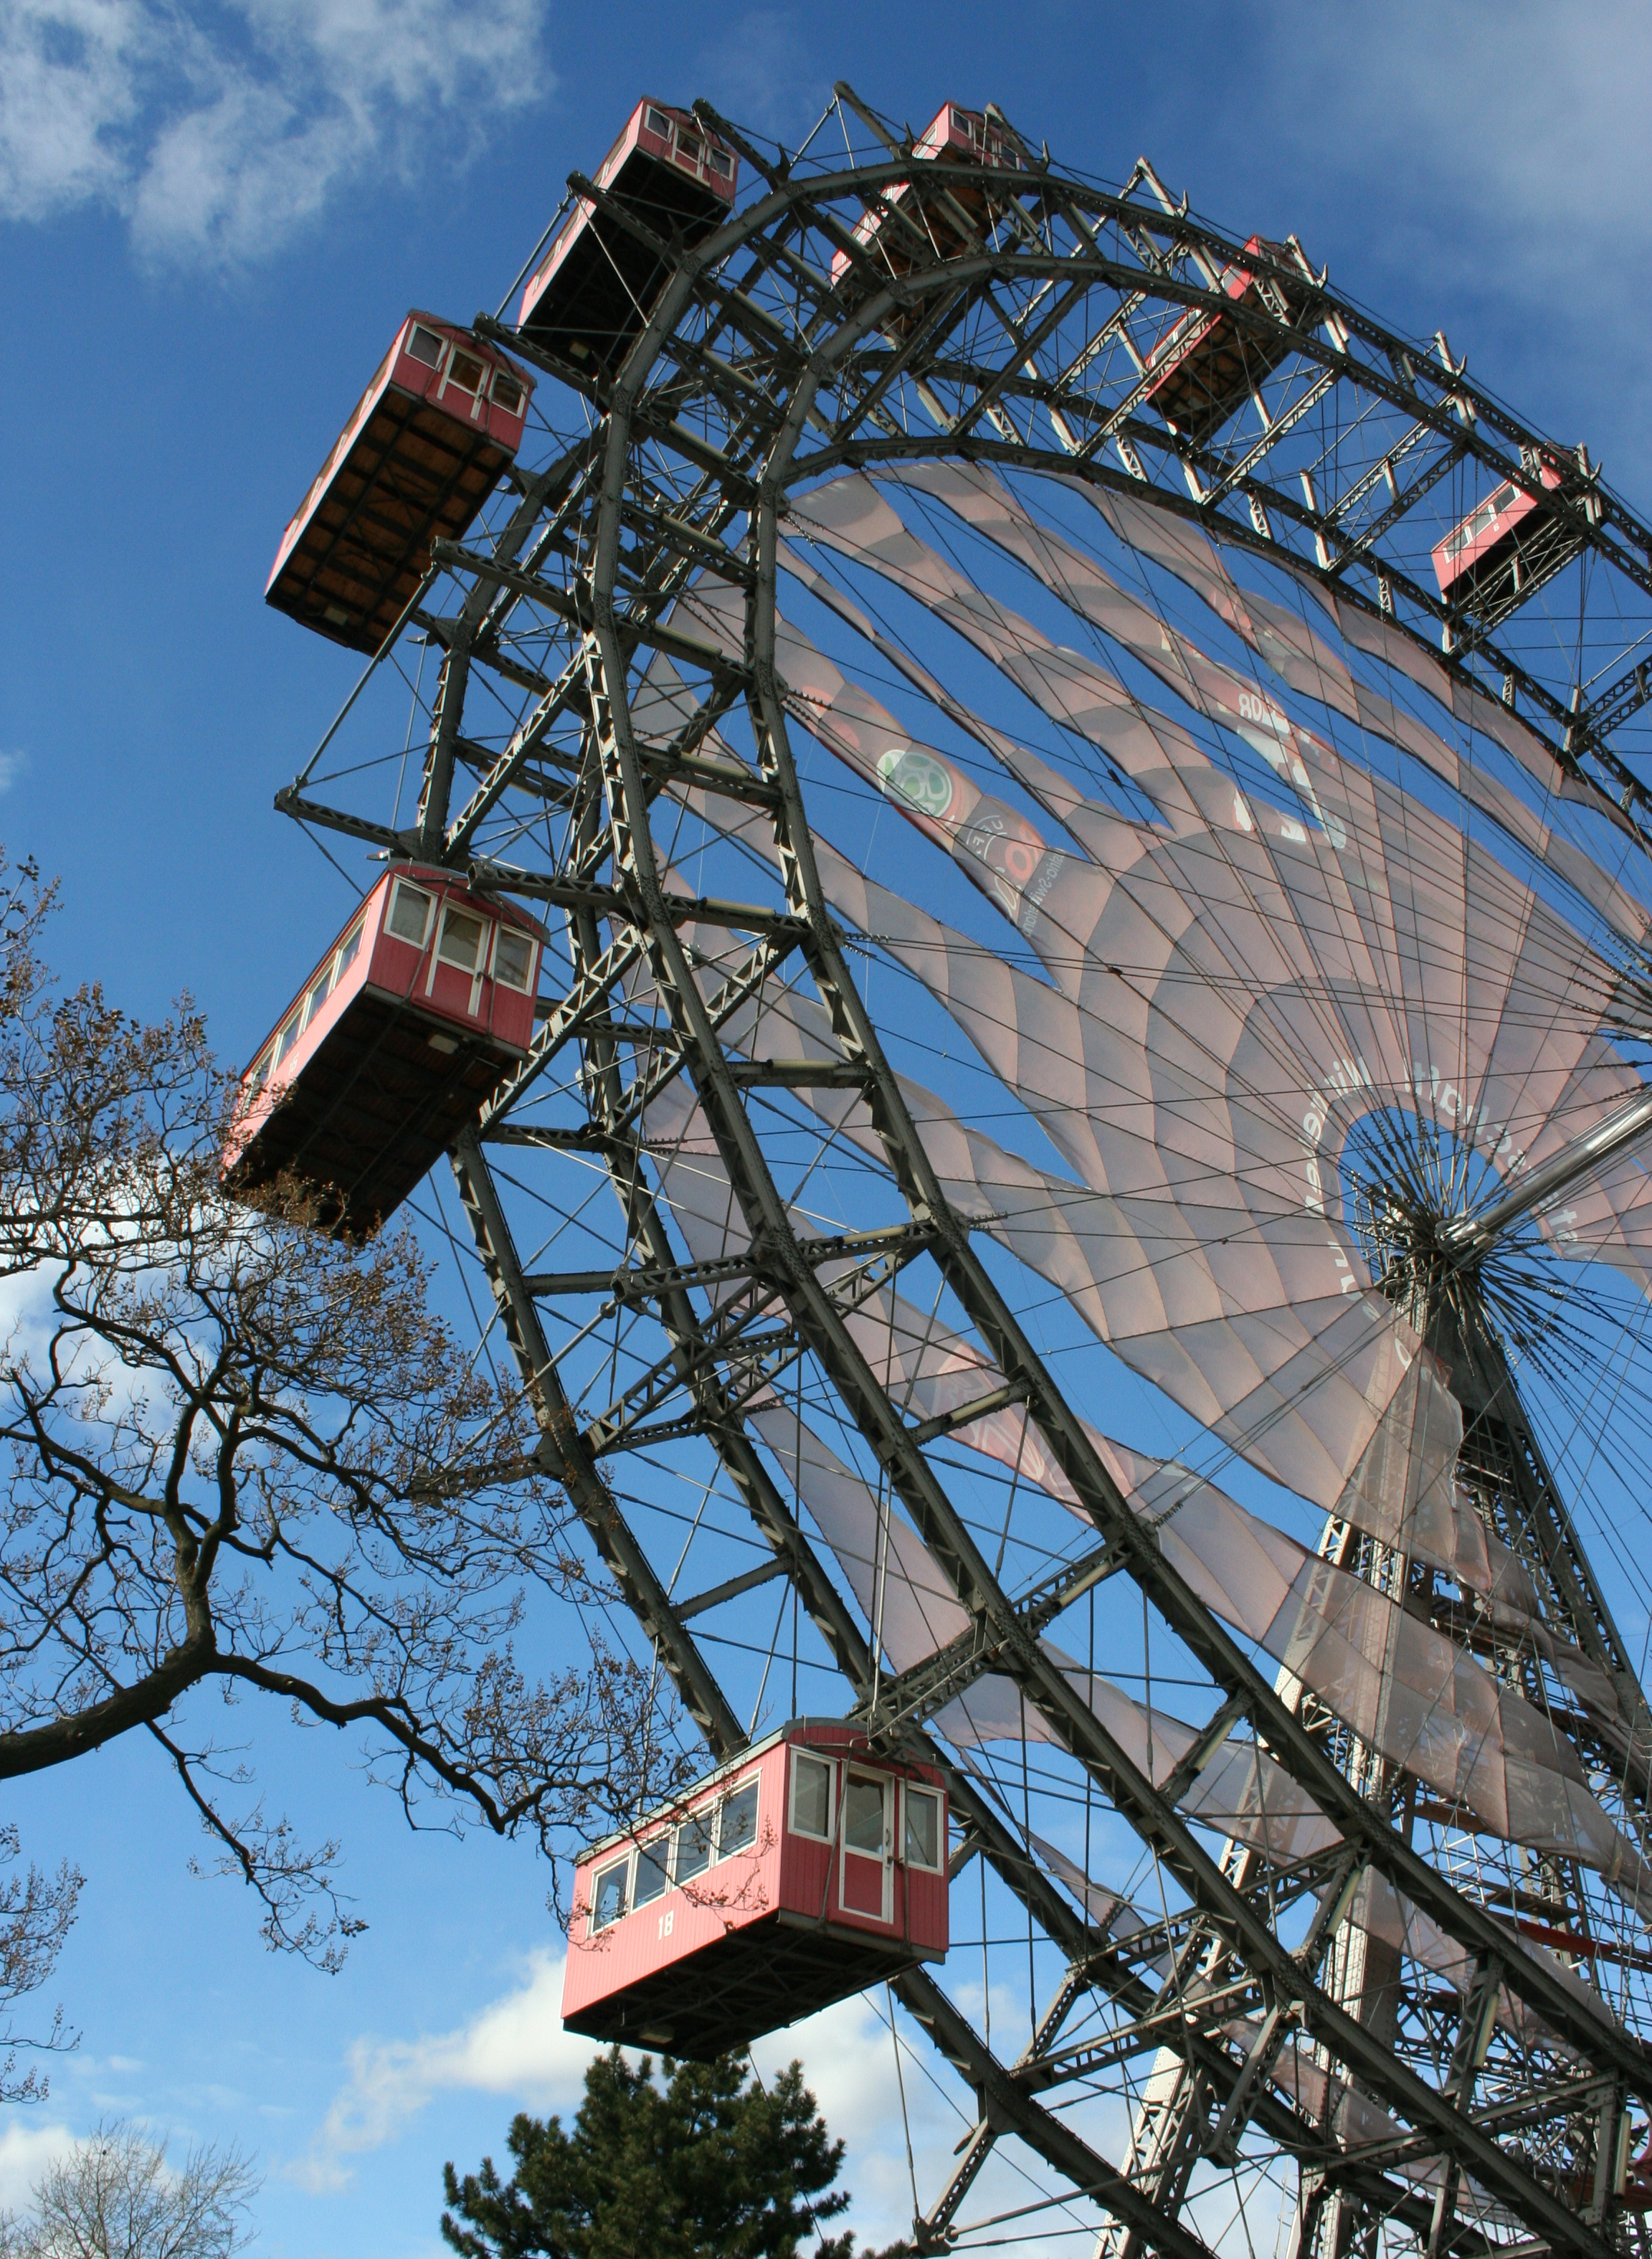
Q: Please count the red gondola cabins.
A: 7